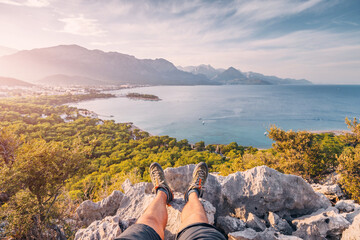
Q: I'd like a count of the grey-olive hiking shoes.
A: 2